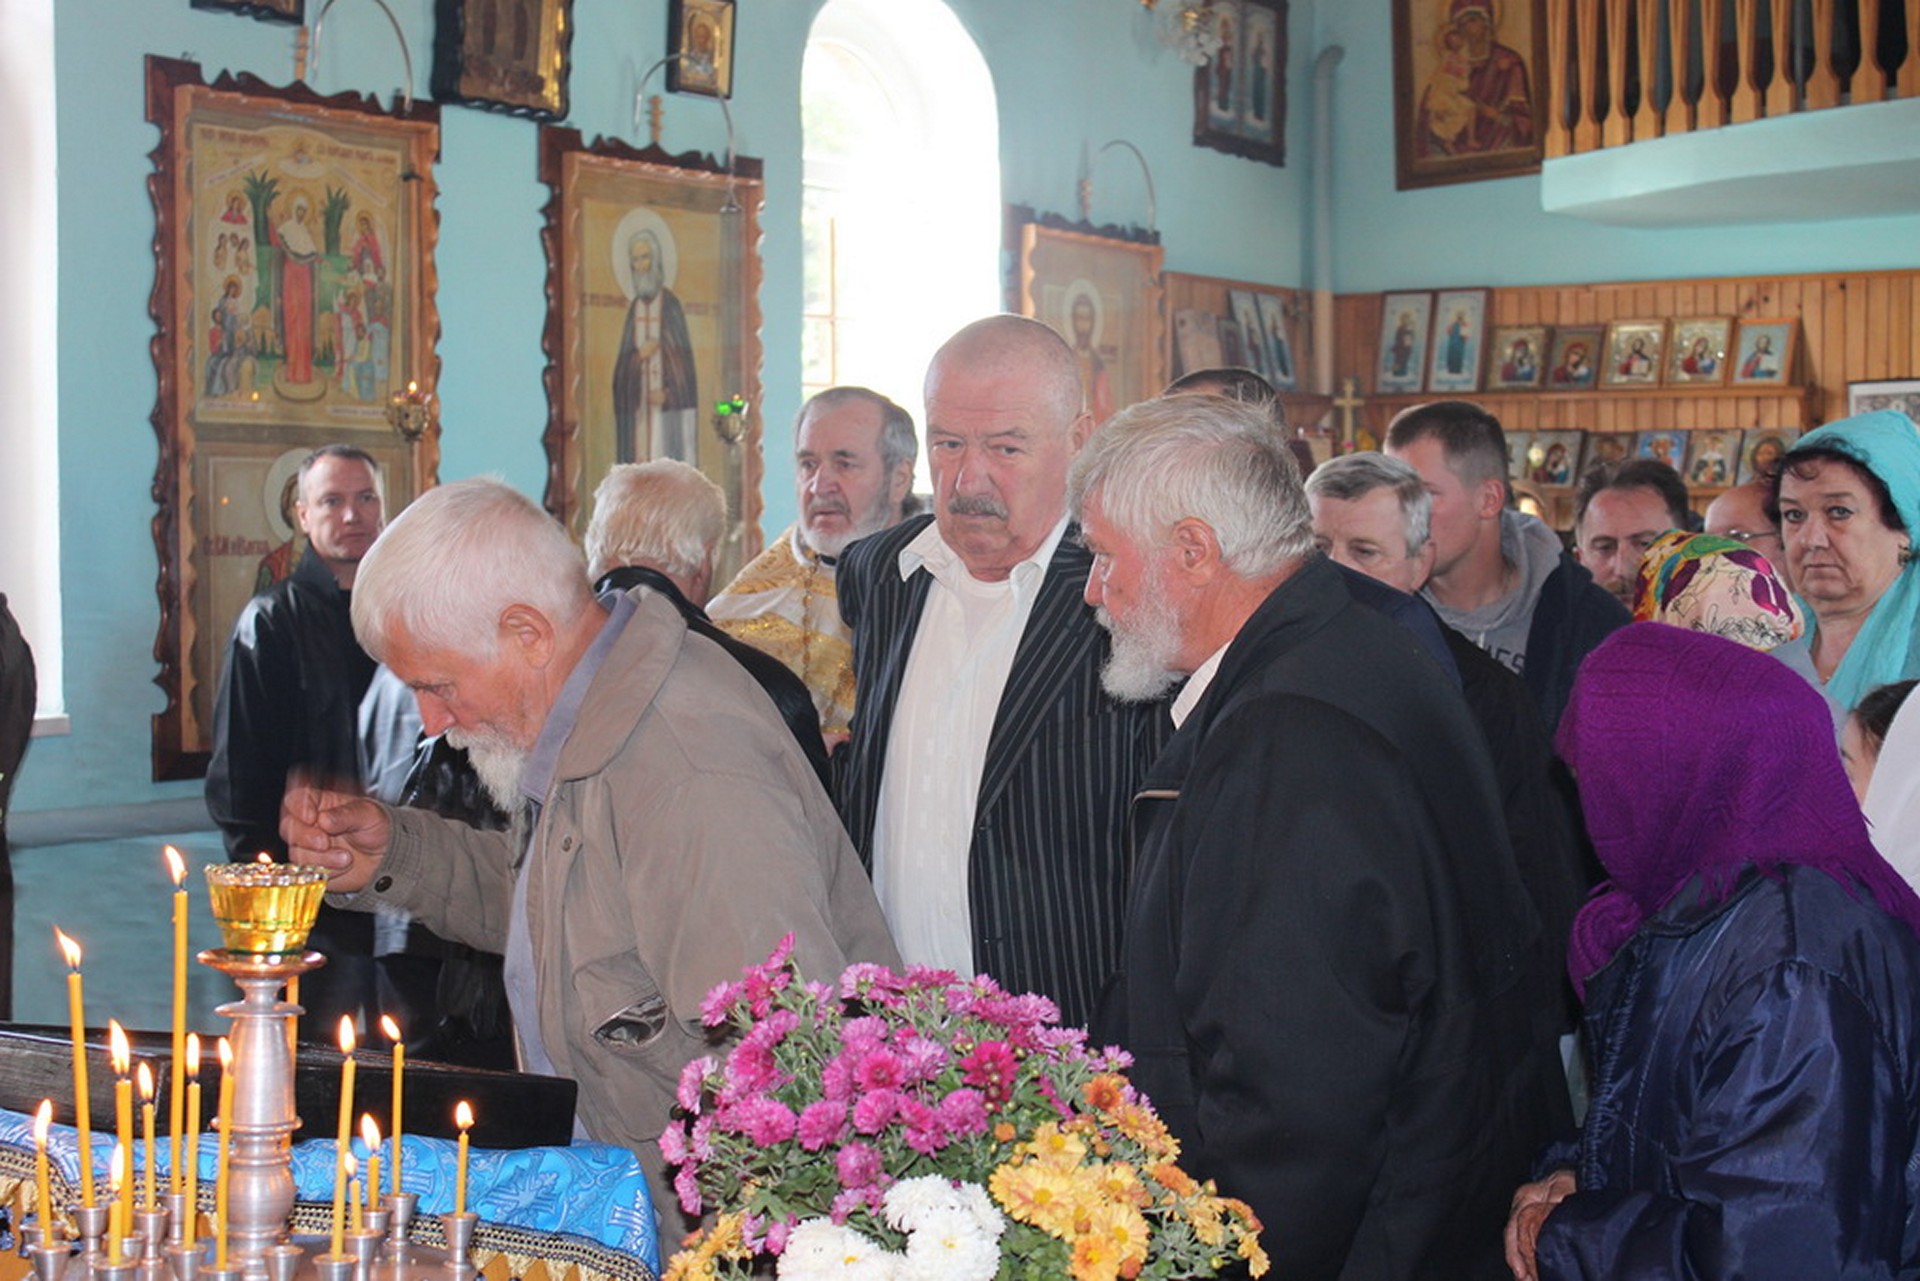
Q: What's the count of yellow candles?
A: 14